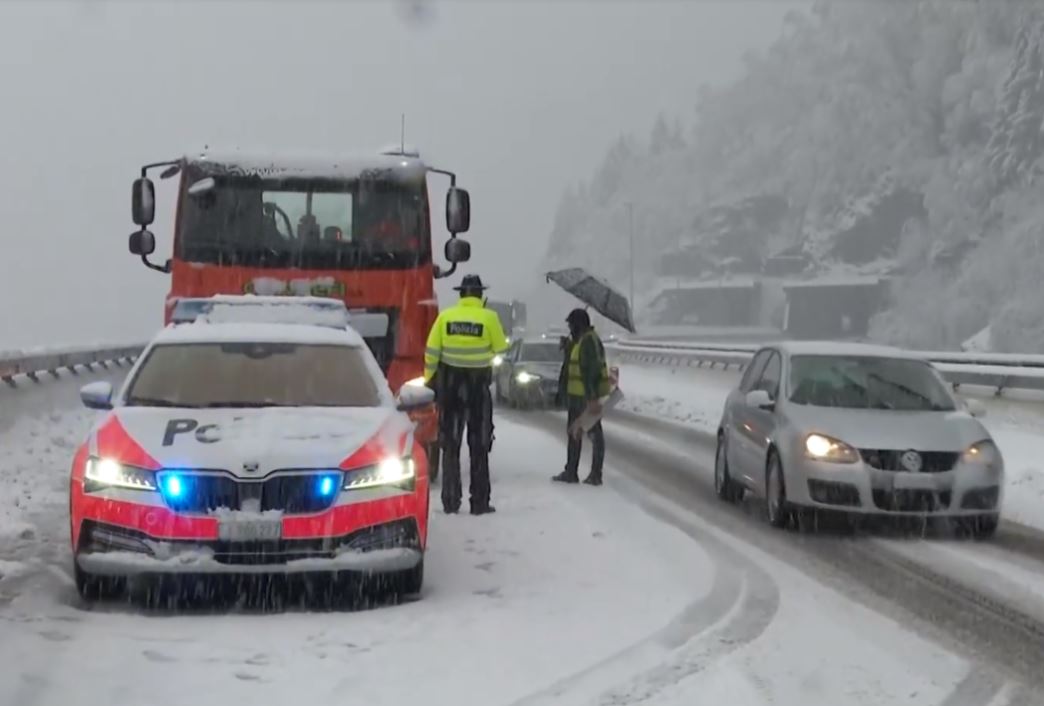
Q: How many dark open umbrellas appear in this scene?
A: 1